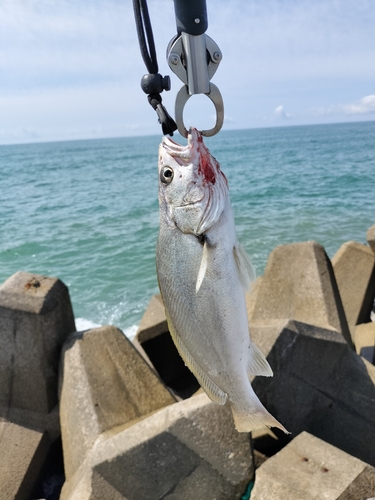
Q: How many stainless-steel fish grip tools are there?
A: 1